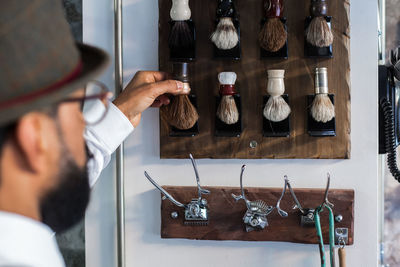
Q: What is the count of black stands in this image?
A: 8